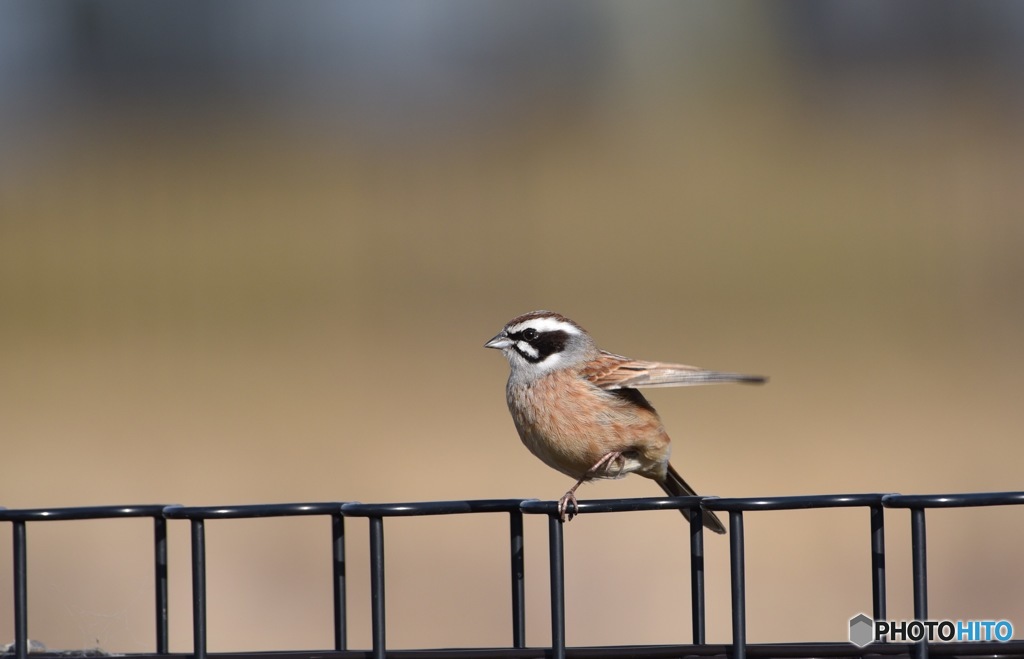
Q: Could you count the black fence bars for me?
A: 11